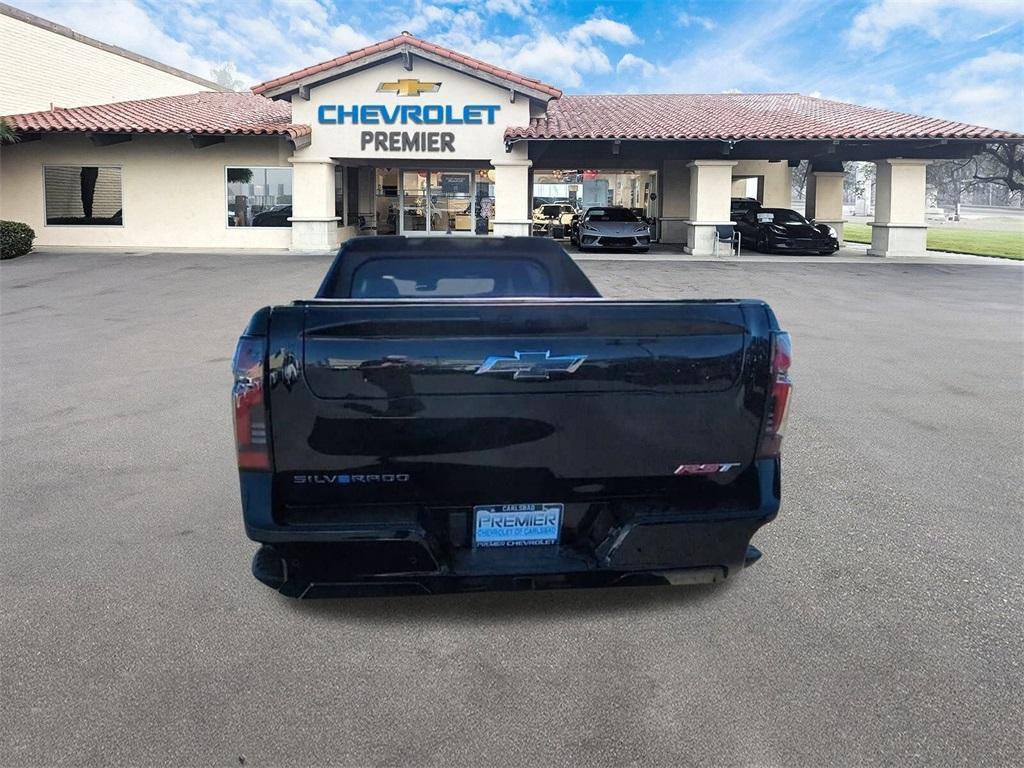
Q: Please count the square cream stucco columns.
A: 5